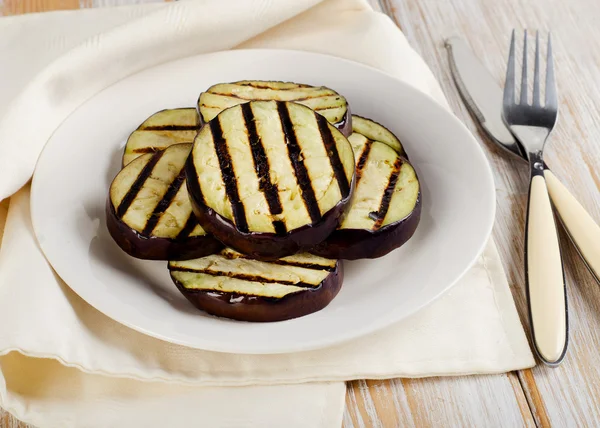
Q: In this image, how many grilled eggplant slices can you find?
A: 7